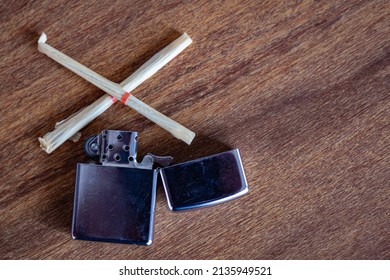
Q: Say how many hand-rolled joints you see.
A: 2